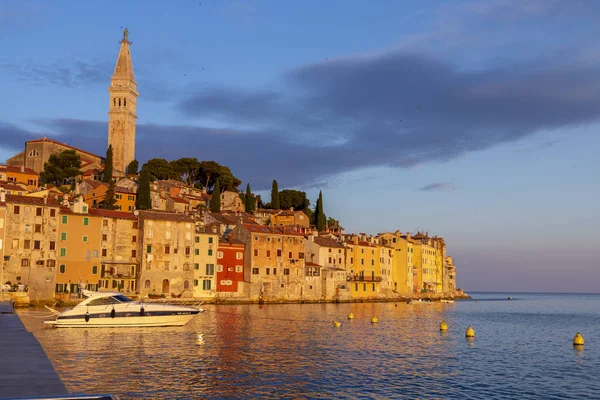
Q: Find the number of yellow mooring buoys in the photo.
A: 6